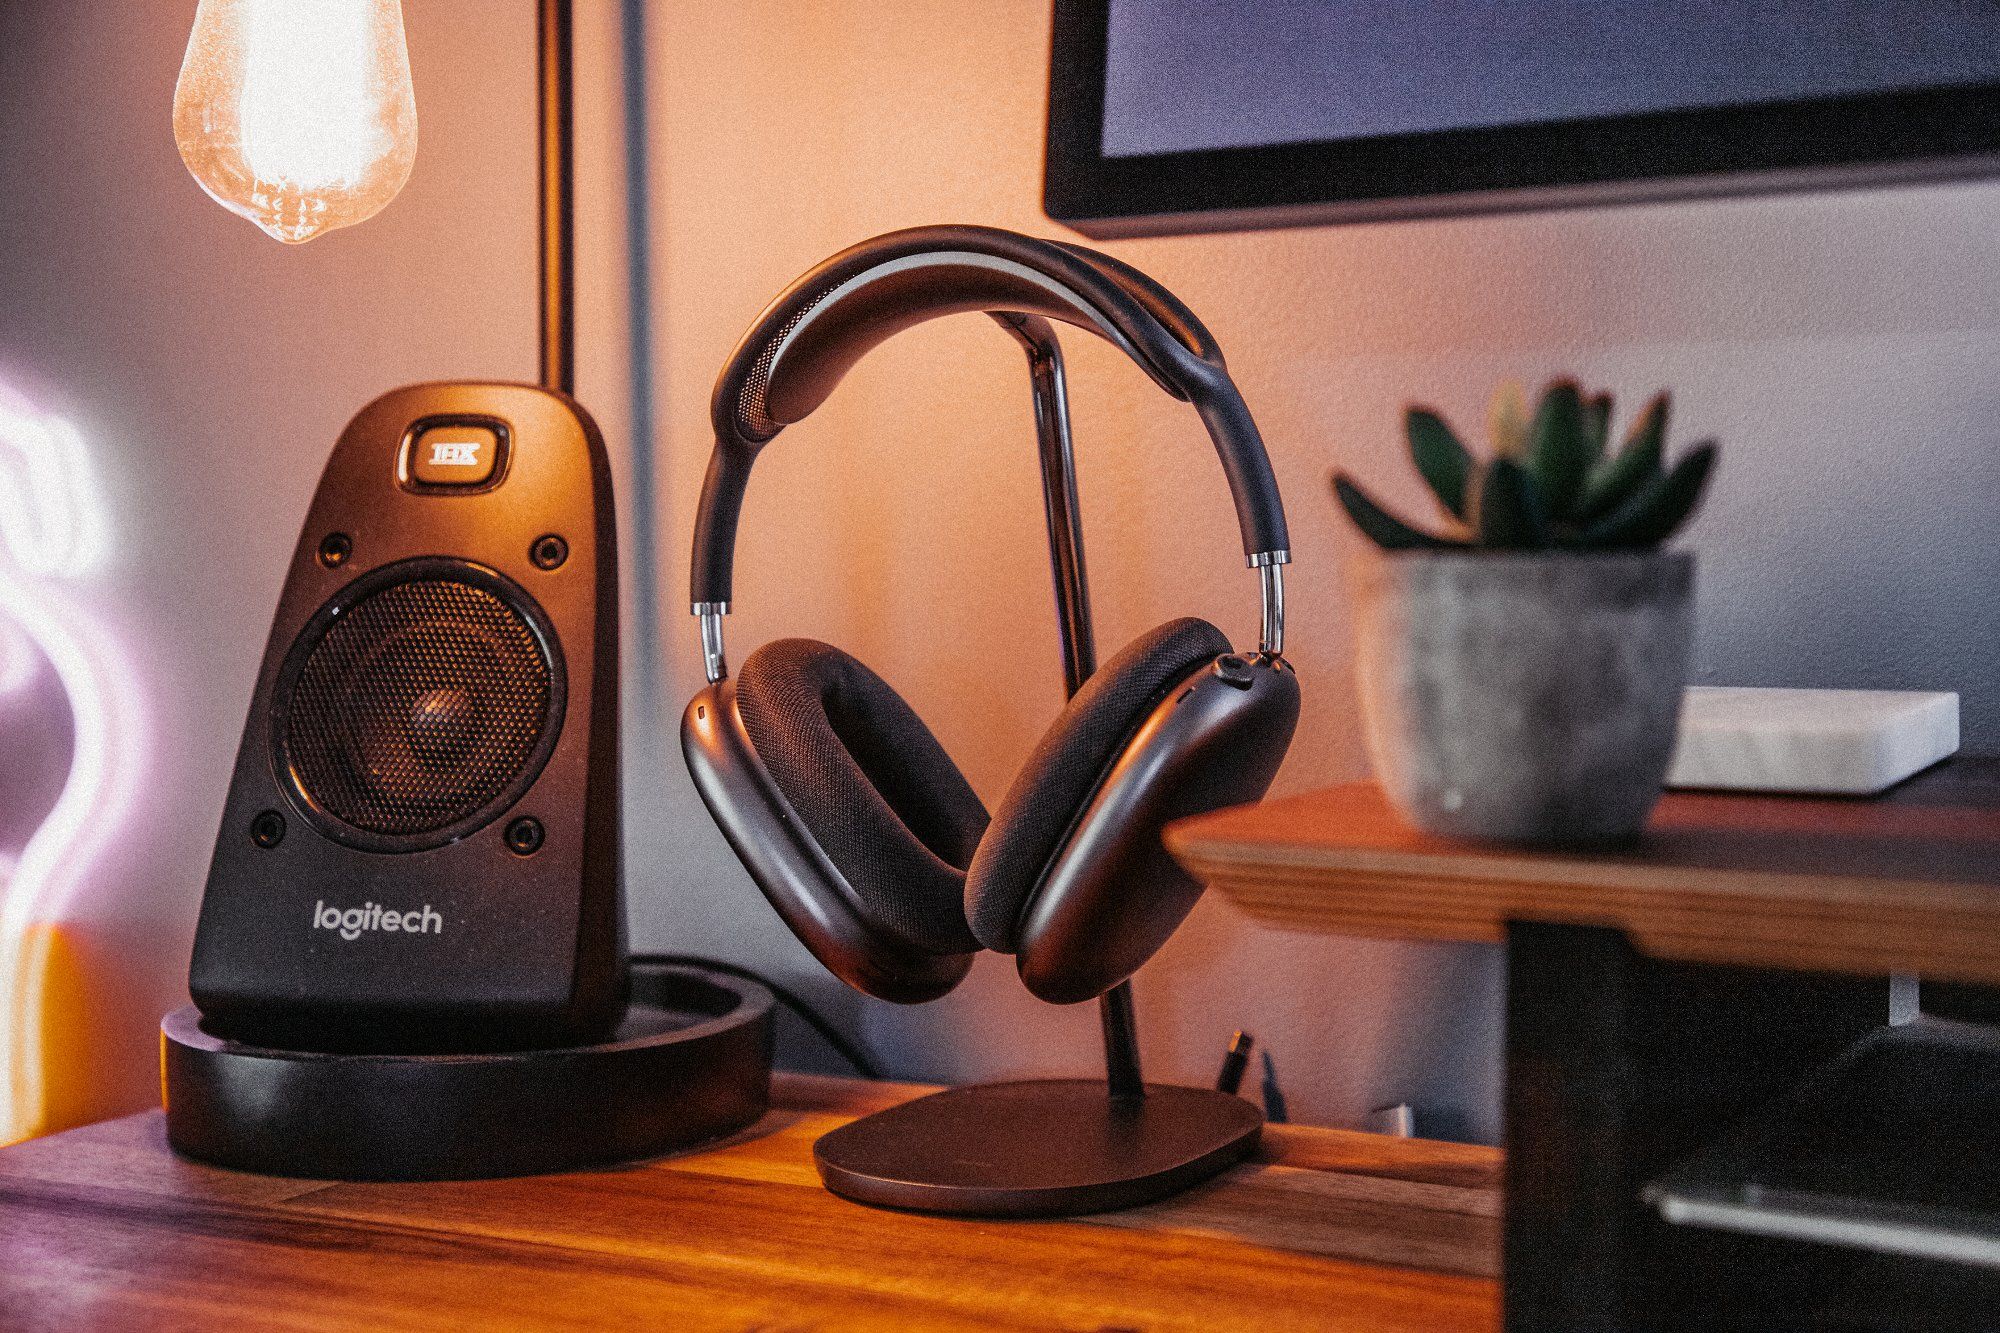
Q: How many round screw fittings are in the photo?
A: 4